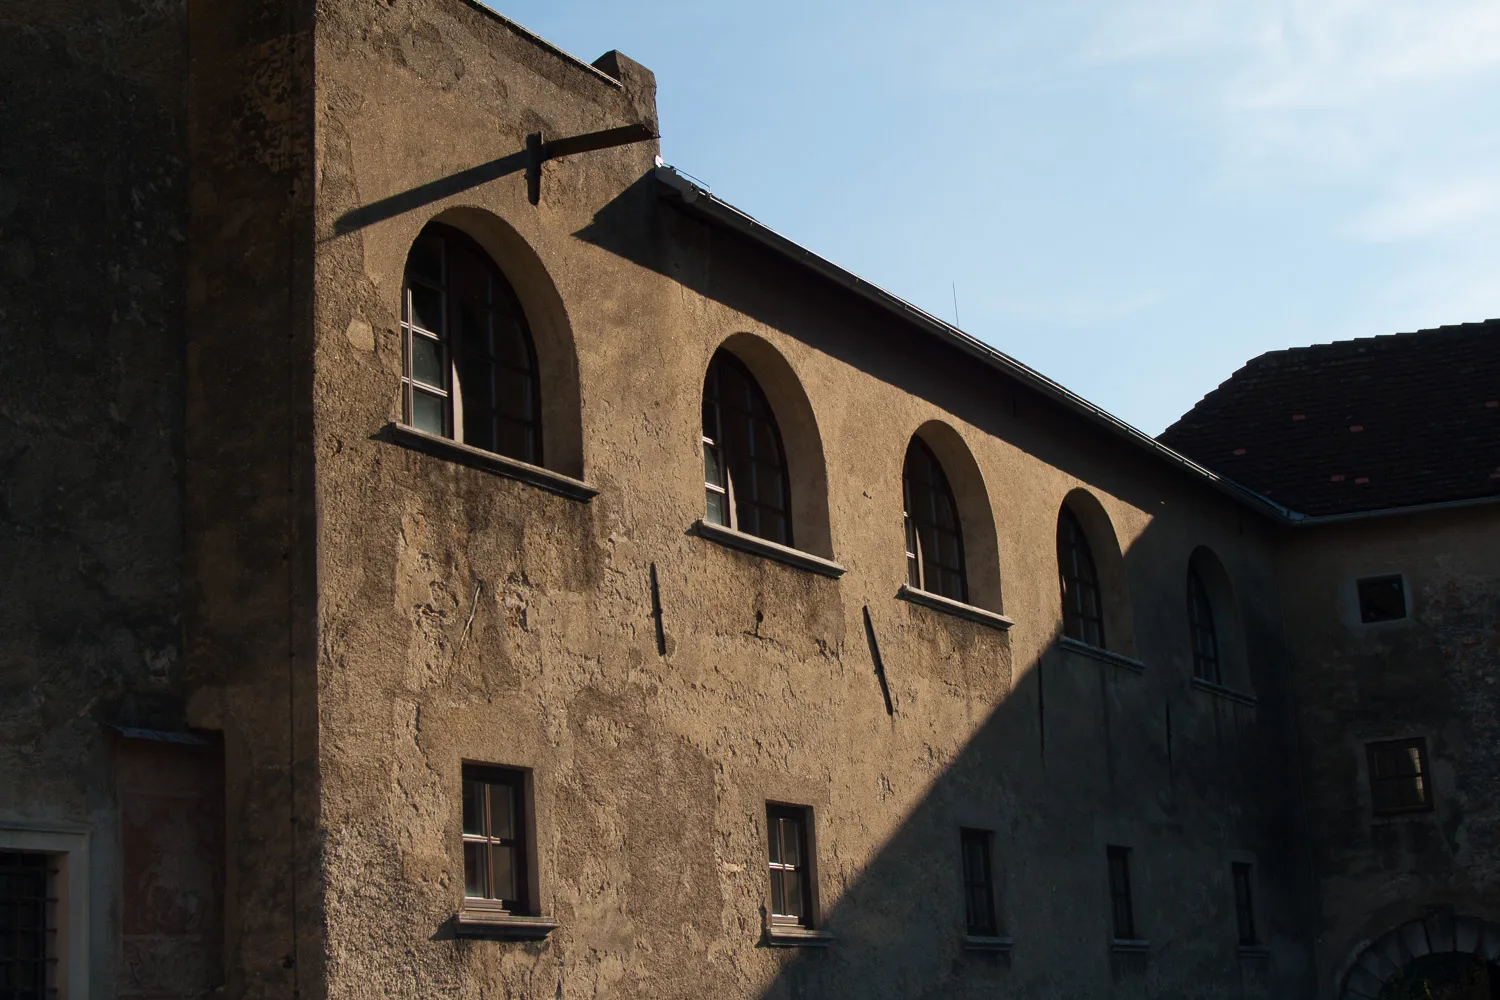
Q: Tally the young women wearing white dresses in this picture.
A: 0